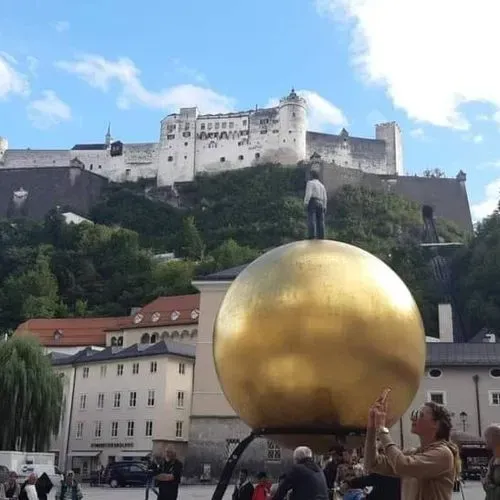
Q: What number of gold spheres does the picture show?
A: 1